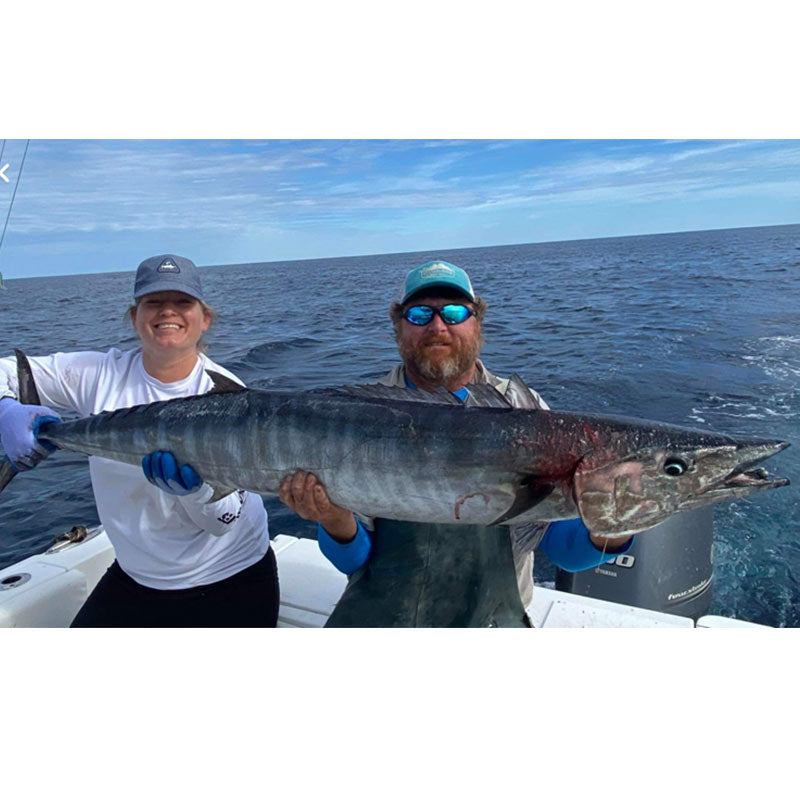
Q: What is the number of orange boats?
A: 0